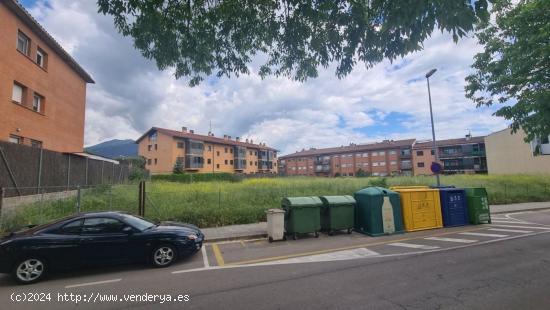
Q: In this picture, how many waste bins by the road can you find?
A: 7